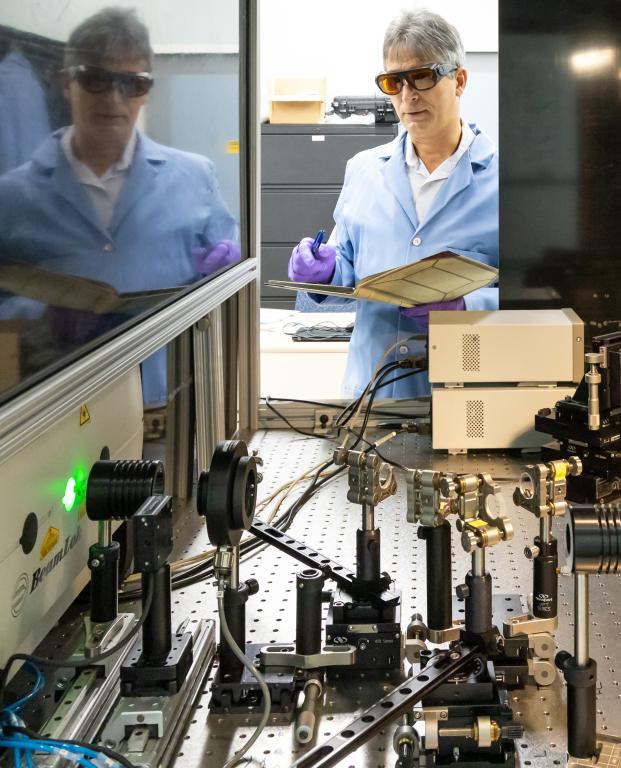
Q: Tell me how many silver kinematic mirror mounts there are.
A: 4